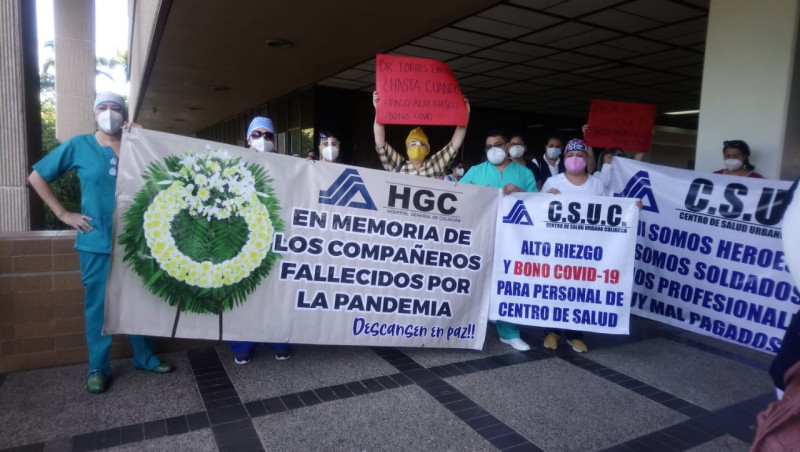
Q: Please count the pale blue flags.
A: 0